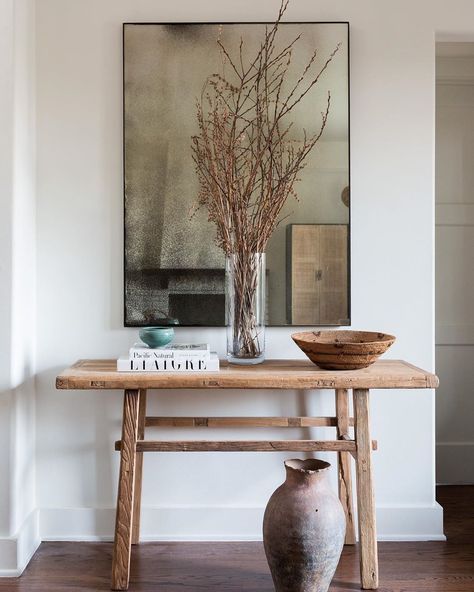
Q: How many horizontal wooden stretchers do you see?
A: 2